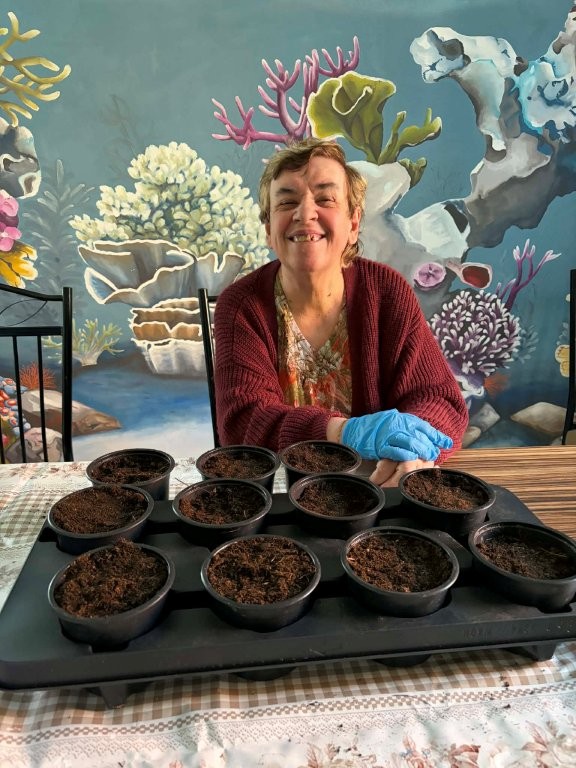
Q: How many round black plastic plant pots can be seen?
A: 11